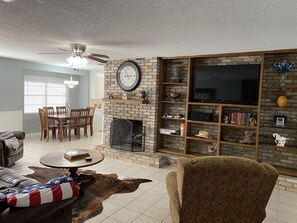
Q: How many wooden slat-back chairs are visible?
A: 6